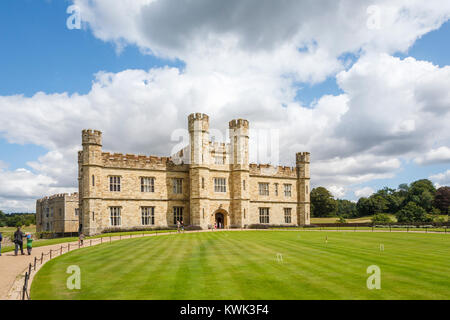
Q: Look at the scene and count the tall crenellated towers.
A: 4